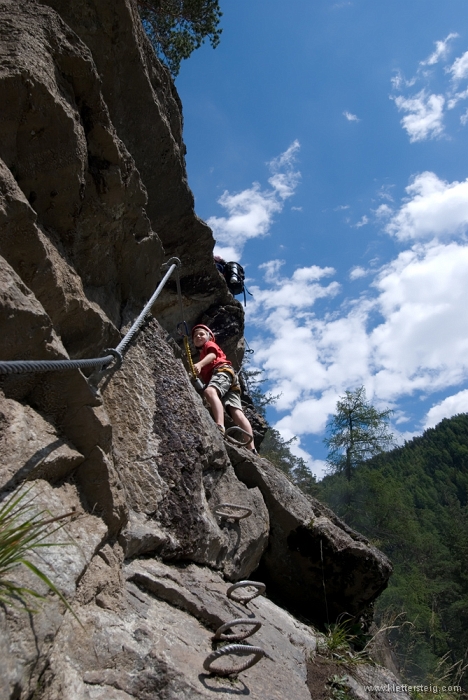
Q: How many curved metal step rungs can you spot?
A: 5